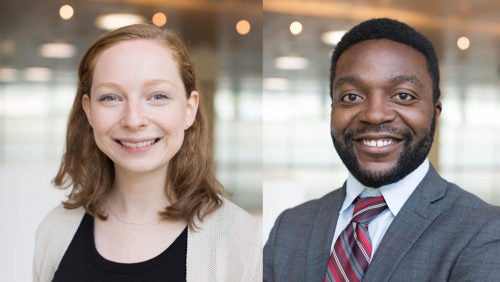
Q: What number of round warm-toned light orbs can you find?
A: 5